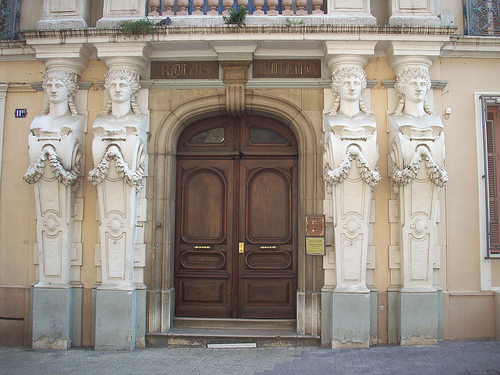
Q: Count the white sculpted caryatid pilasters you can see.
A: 4